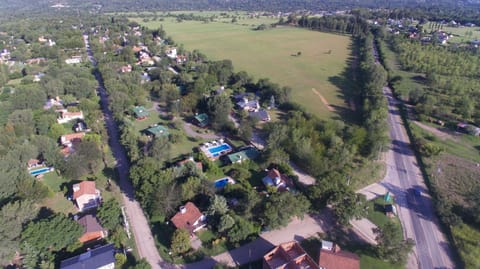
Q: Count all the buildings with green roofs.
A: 4